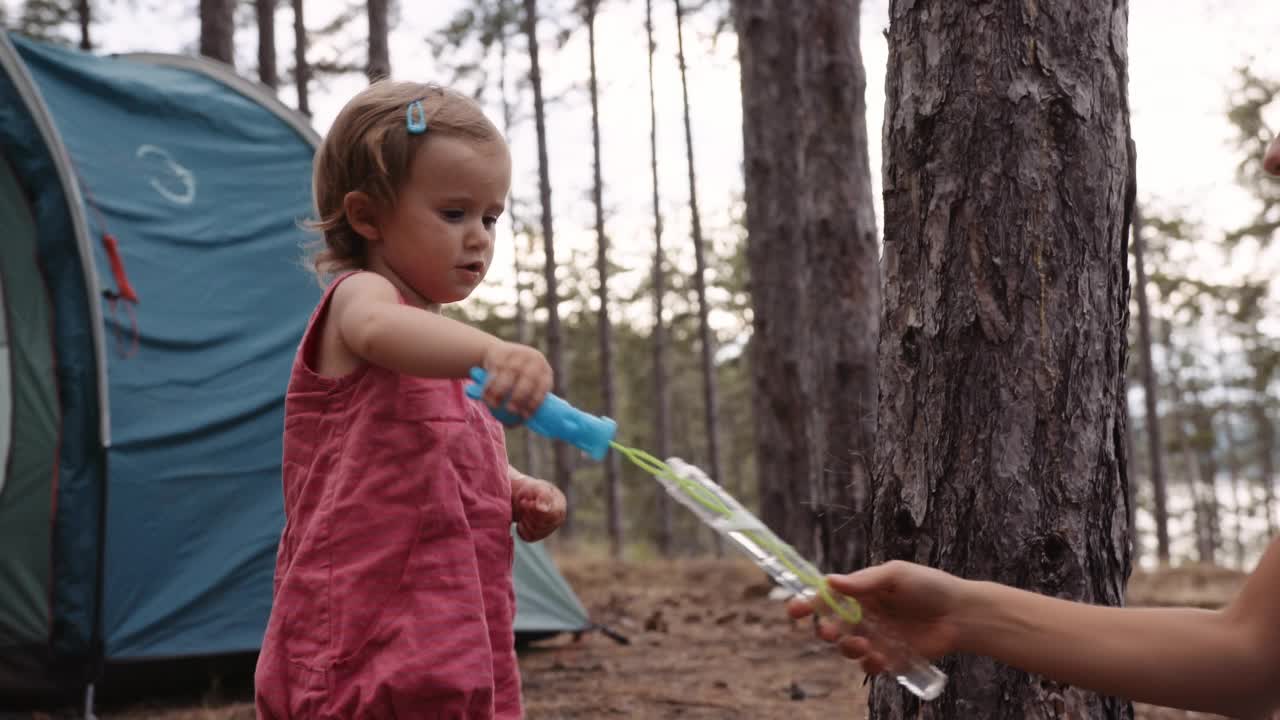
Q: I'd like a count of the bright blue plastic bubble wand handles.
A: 1